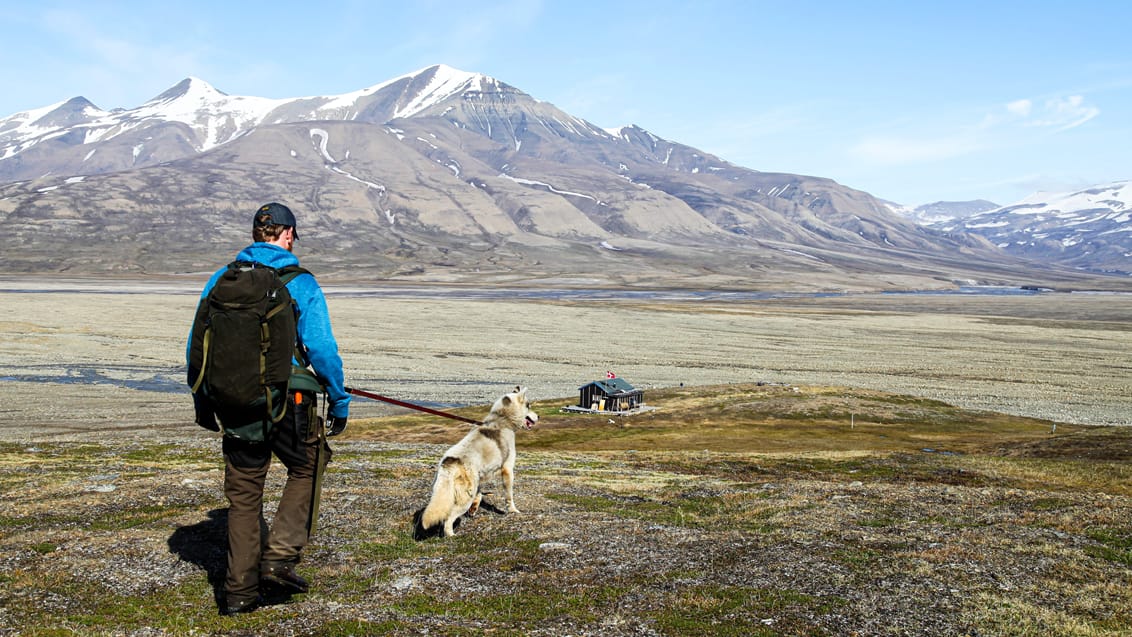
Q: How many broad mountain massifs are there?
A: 2